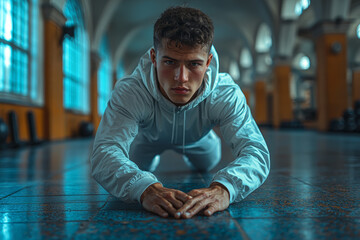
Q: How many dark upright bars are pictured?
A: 2